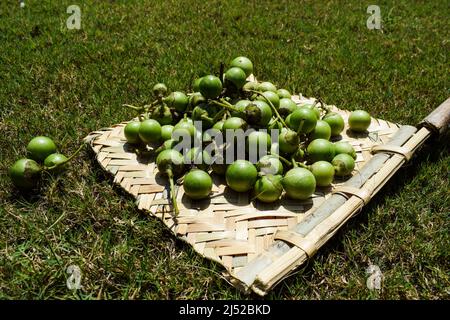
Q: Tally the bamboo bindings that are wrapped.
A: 3